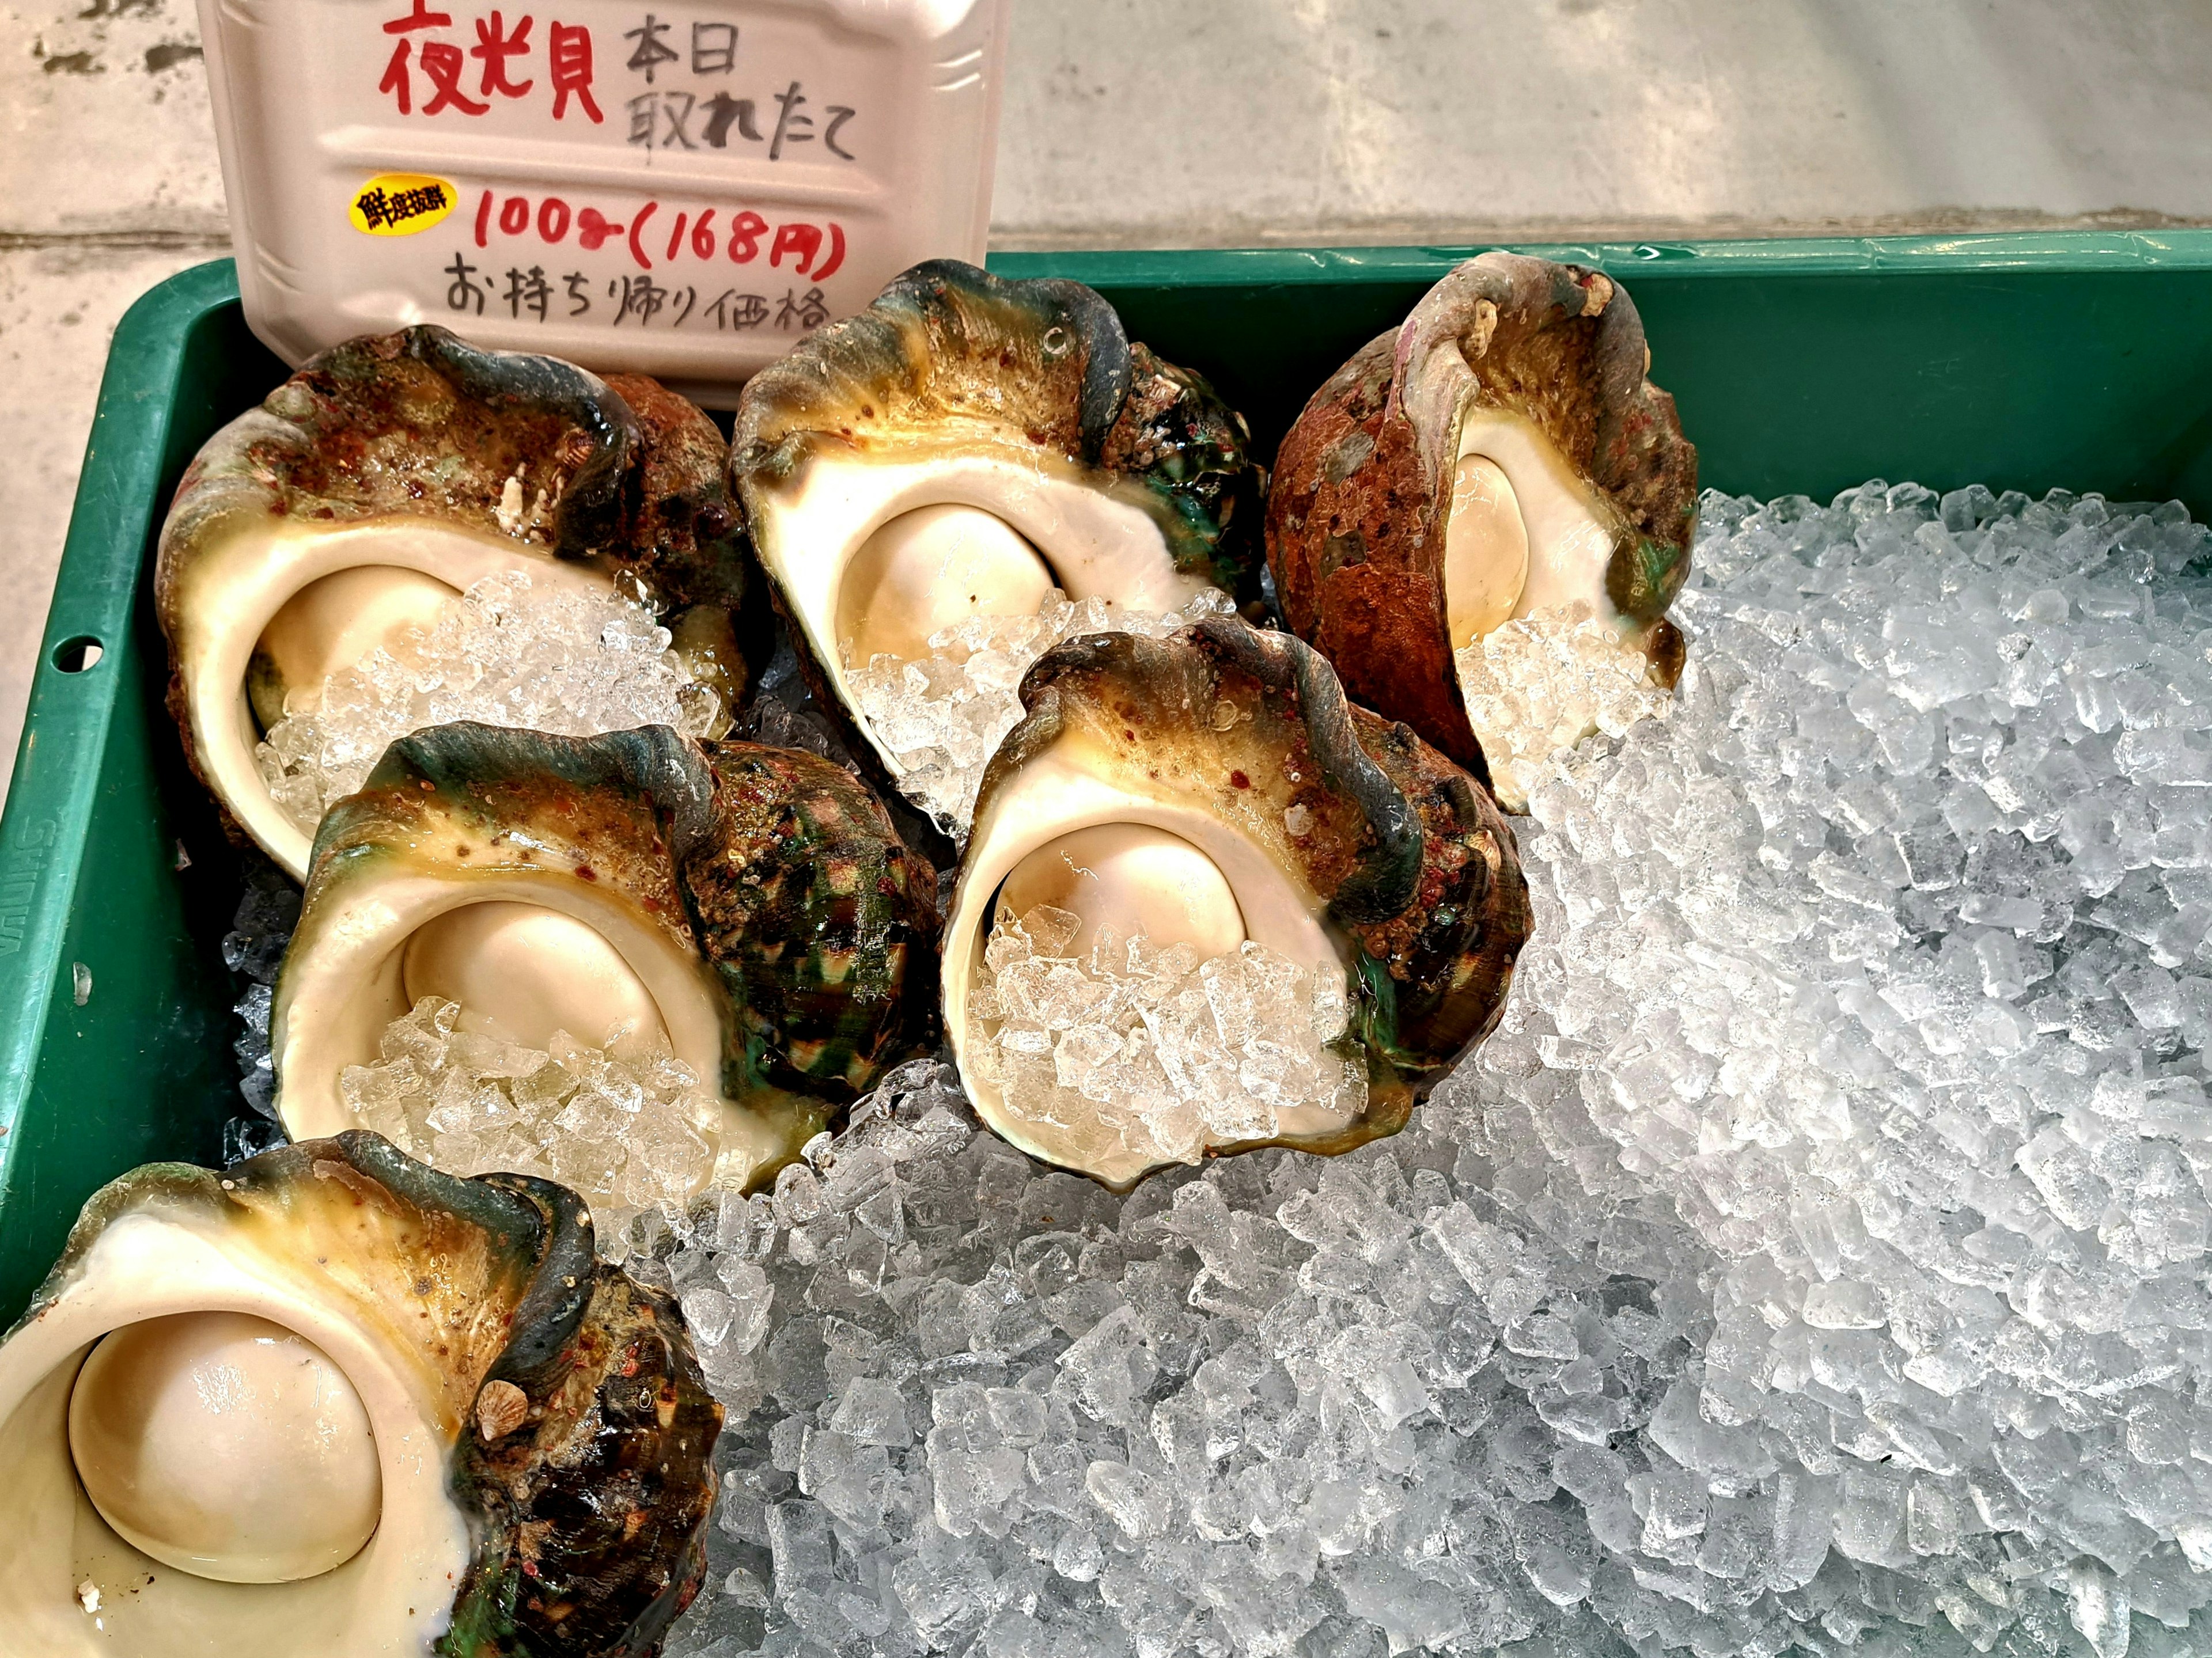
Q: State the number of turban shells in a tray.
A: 6